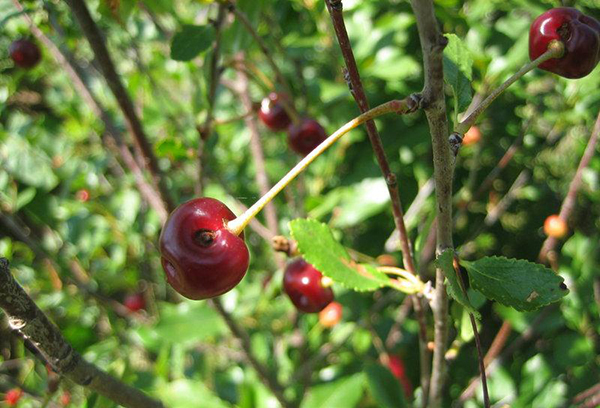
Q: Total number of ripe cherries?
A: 6